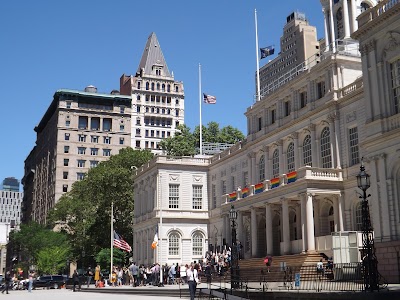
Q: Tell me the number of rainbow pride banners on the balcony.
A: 5